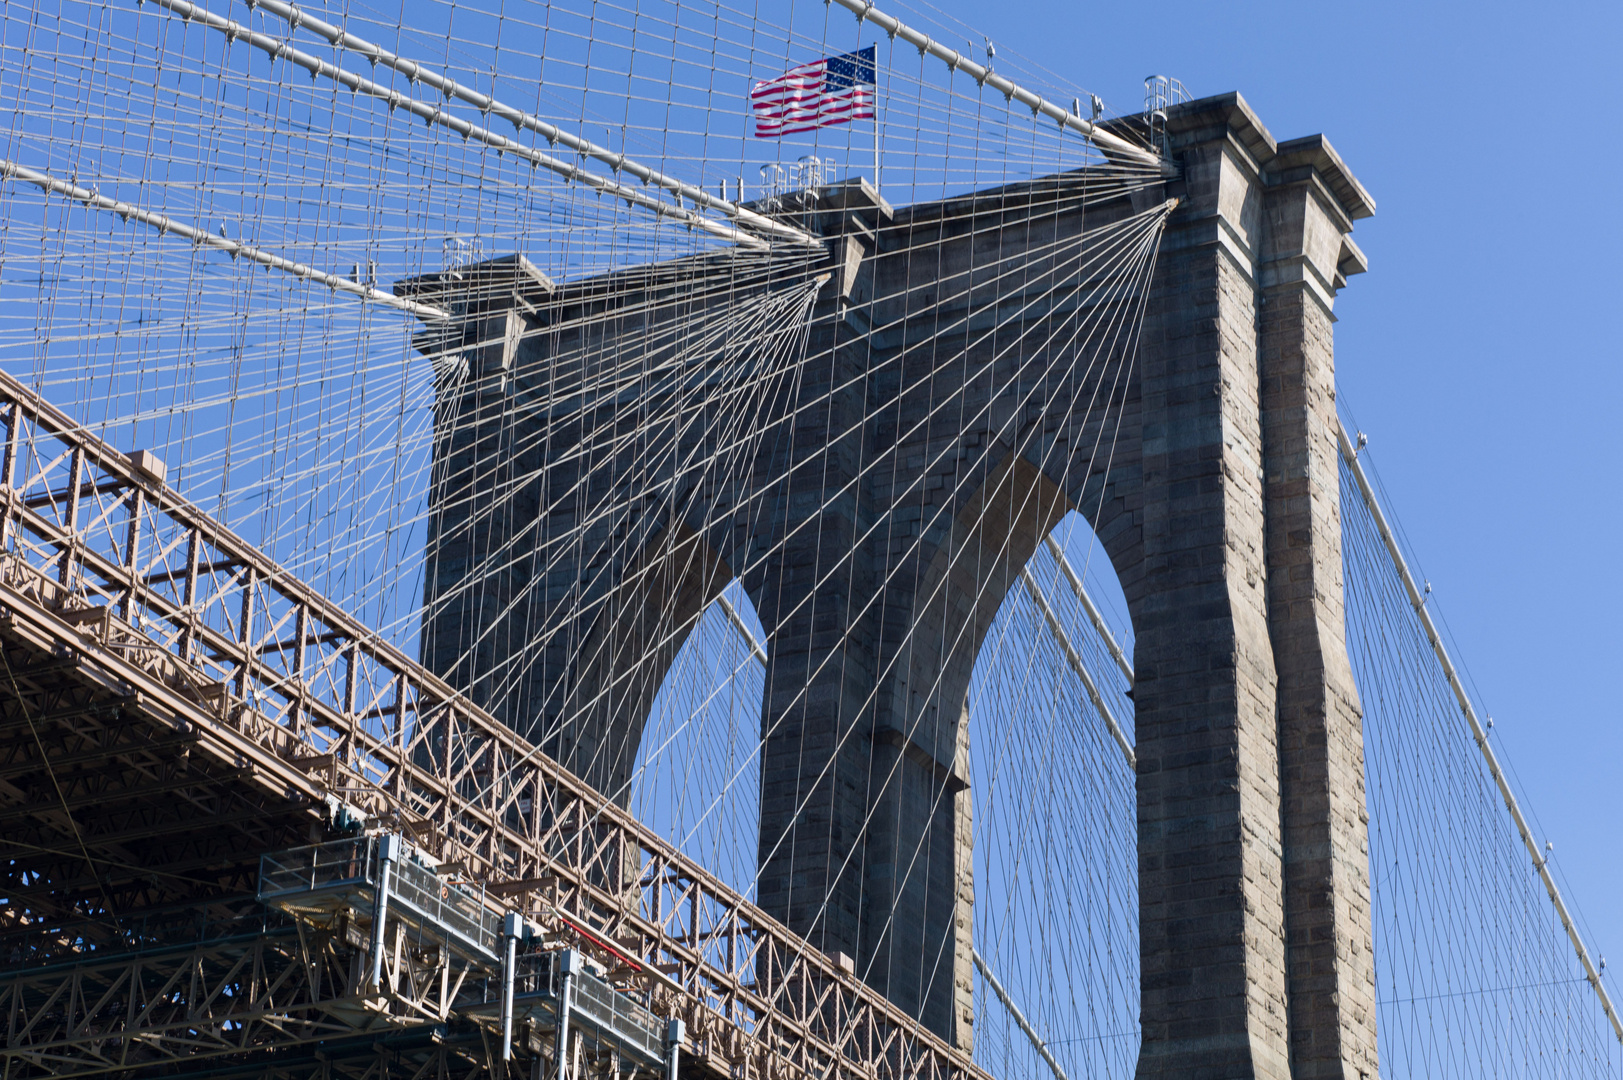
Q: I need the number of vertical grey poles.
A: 4